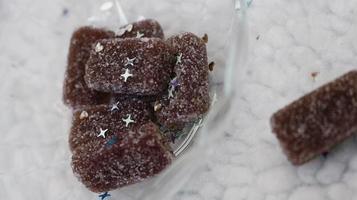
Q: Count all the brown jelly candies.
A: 7